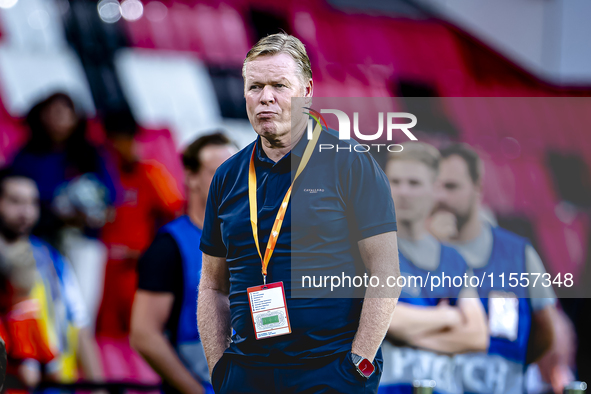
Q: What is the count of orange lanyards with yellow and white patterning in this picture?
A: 1